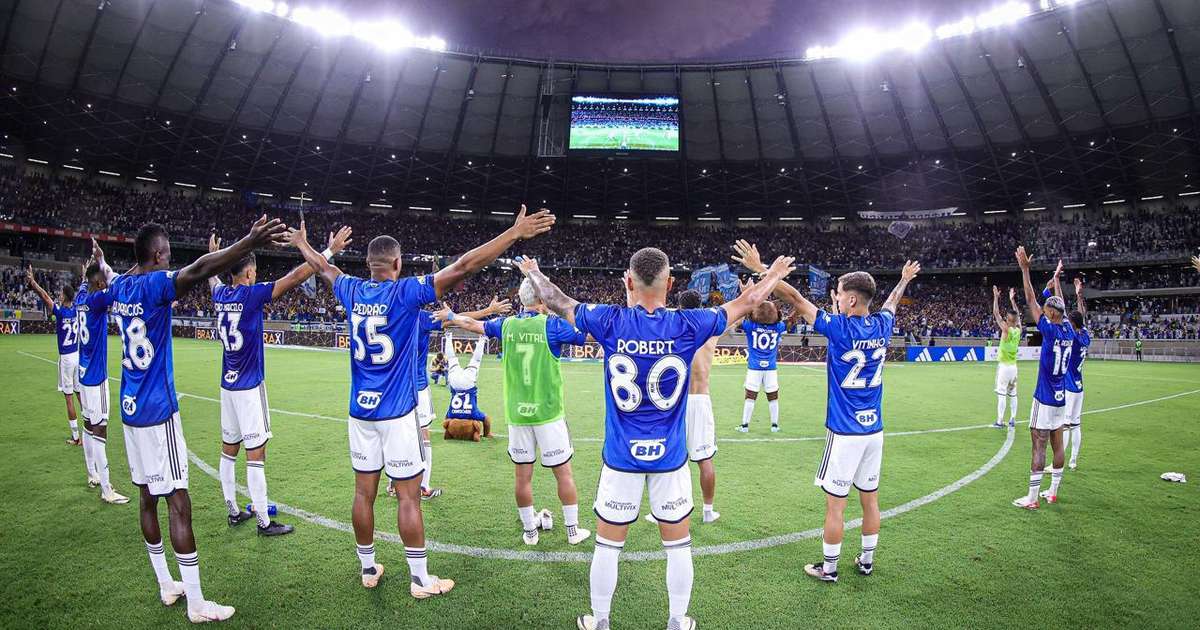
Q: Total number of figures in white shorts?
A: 15